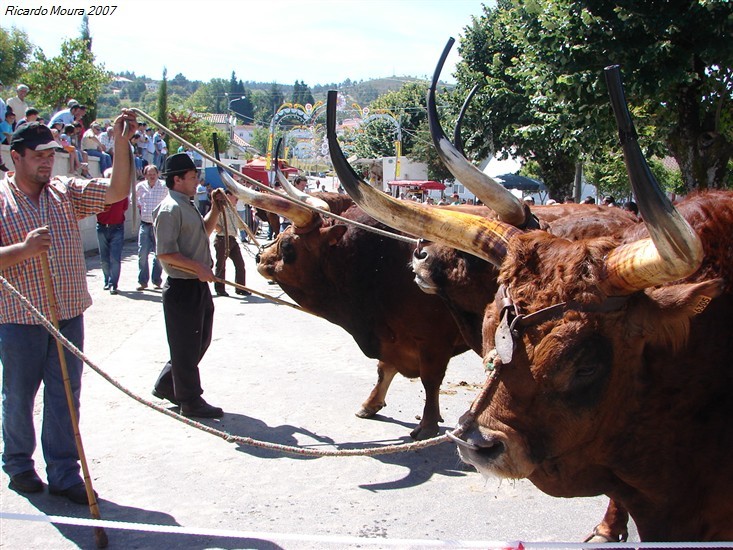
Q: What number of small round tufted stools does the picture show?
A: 0